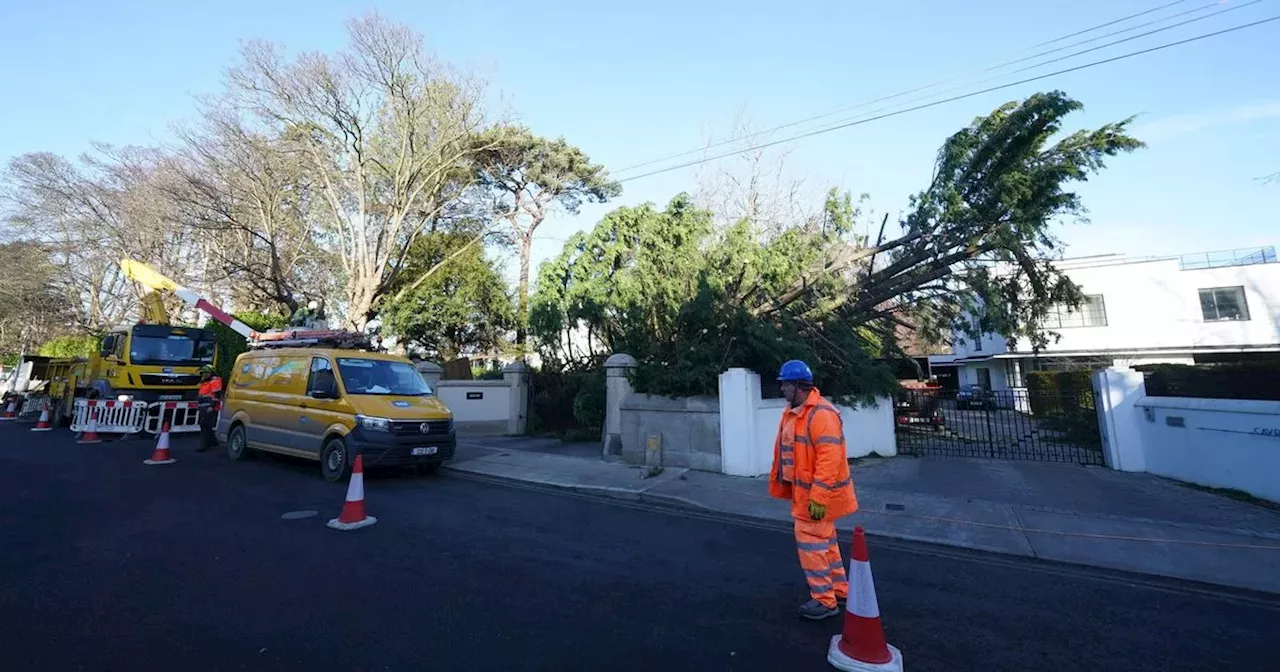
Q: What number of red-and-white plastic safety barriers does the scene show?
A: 2